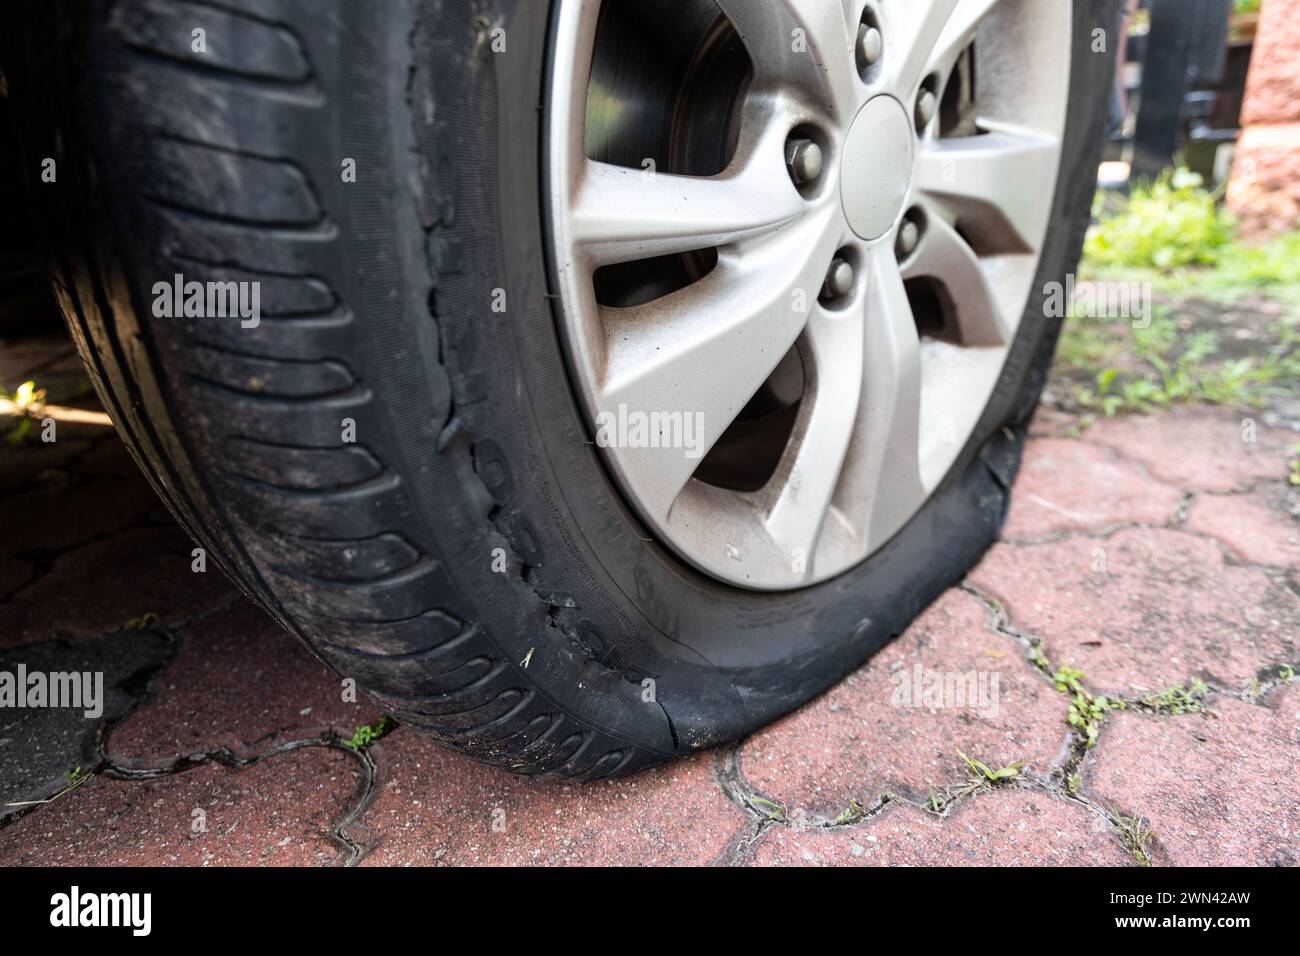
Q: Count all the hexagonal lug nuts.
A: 5